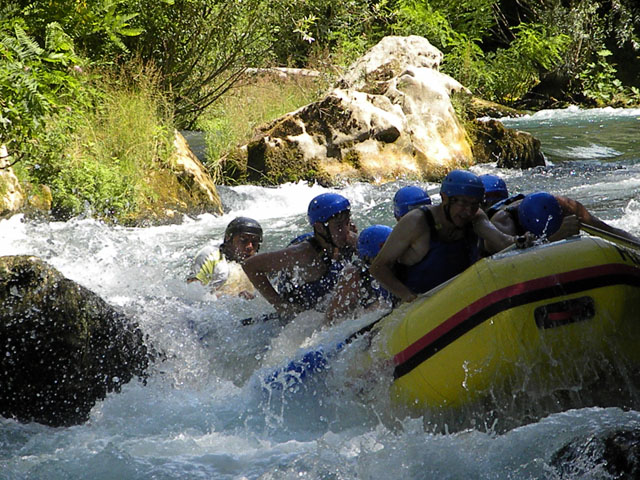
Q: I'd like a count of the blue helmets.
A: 6